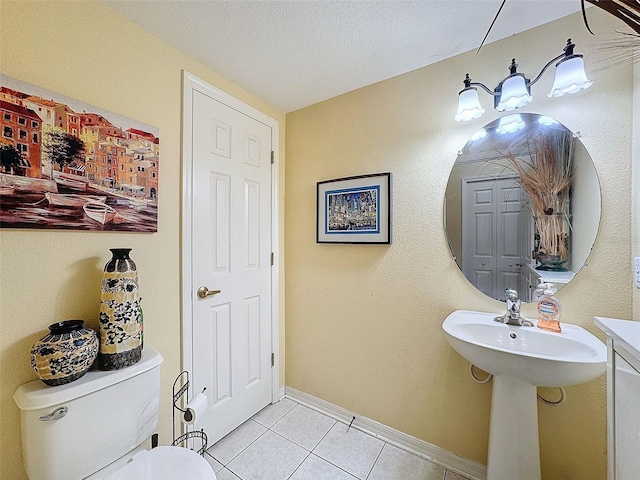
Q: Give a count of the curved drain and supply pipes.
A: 2